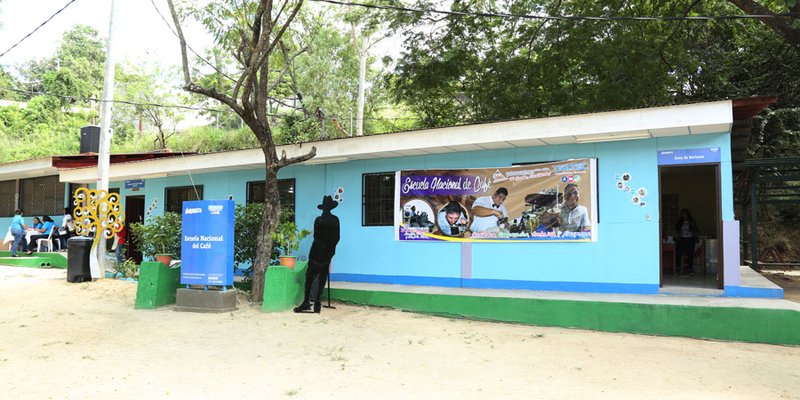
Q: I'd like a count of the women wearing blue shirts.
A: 3